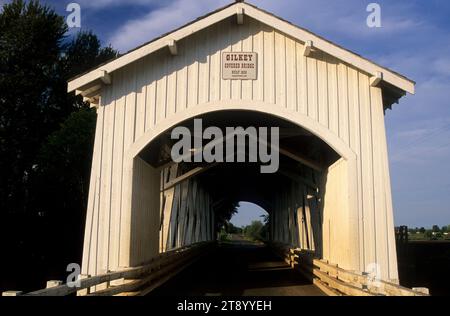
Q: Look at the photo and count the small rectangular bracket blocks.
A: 5